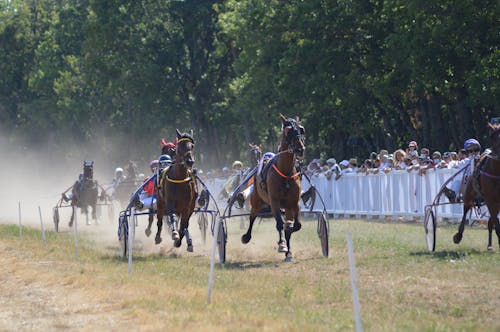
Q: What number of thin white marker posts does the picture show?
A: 6